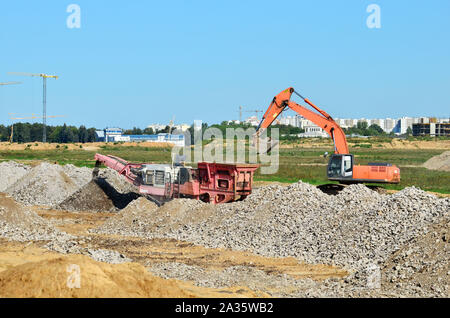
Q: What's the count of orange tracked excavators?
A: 1